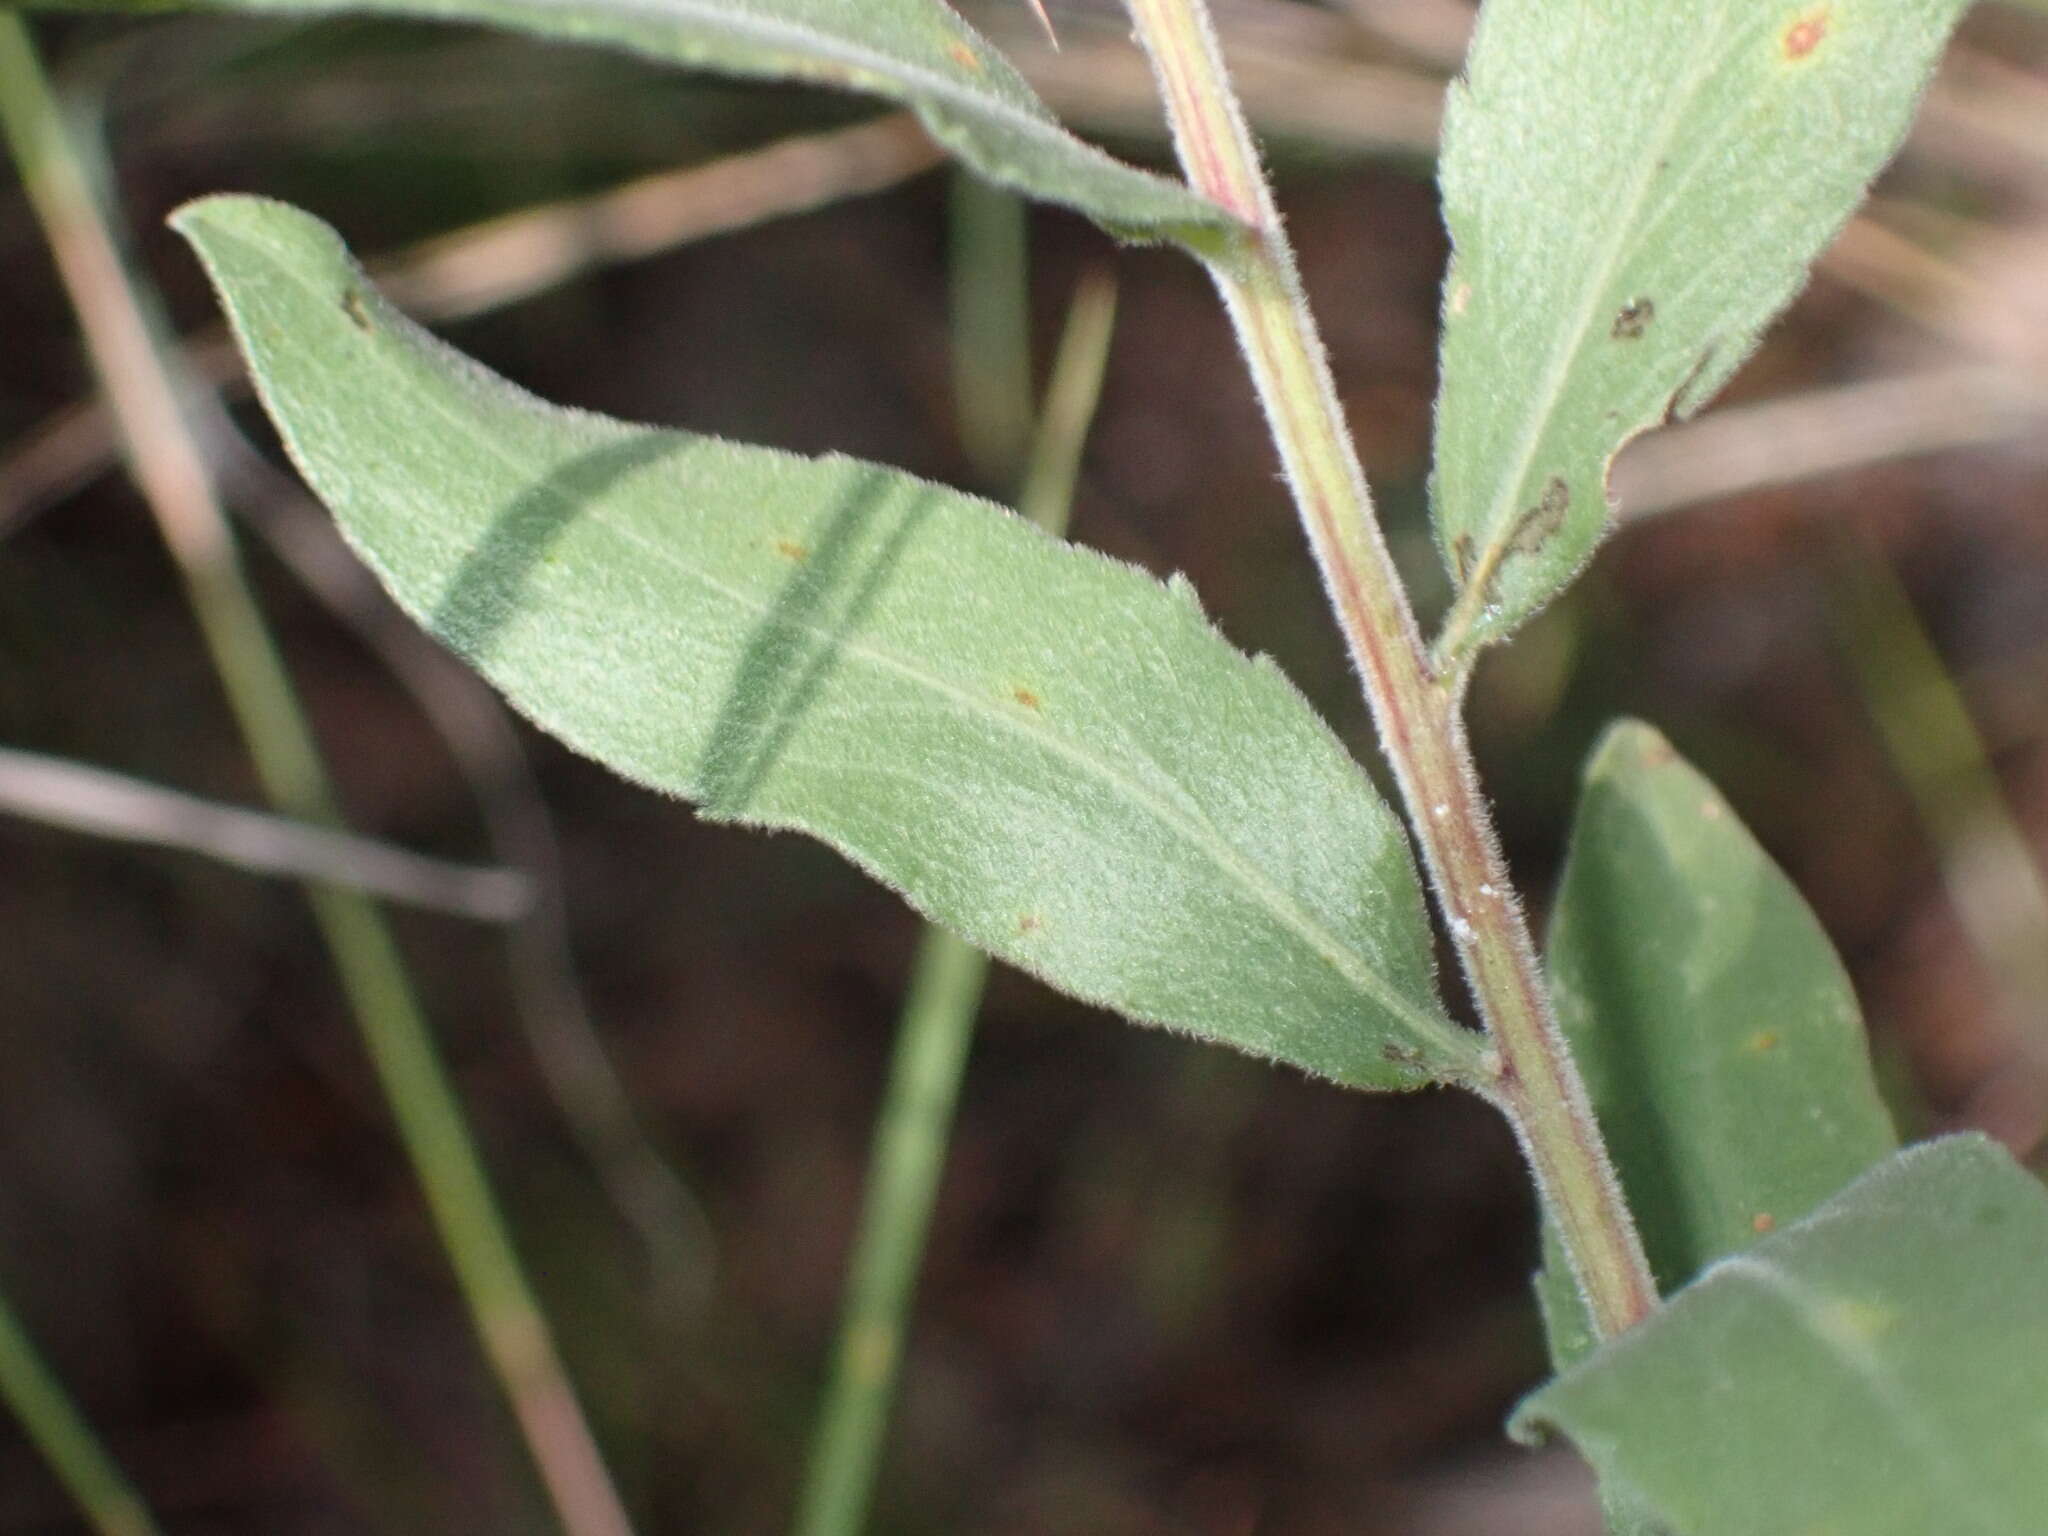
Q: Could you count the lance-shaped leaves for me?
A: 5